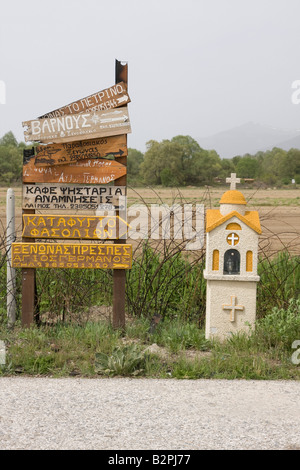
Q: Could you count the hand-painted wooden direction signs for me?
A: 7